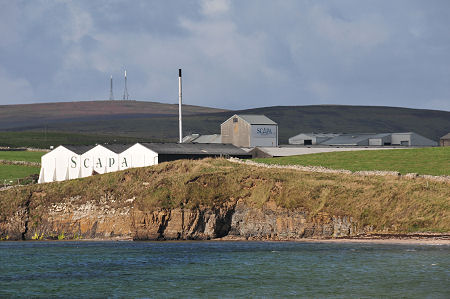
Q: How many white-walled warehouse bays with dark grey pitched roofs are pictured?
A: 3